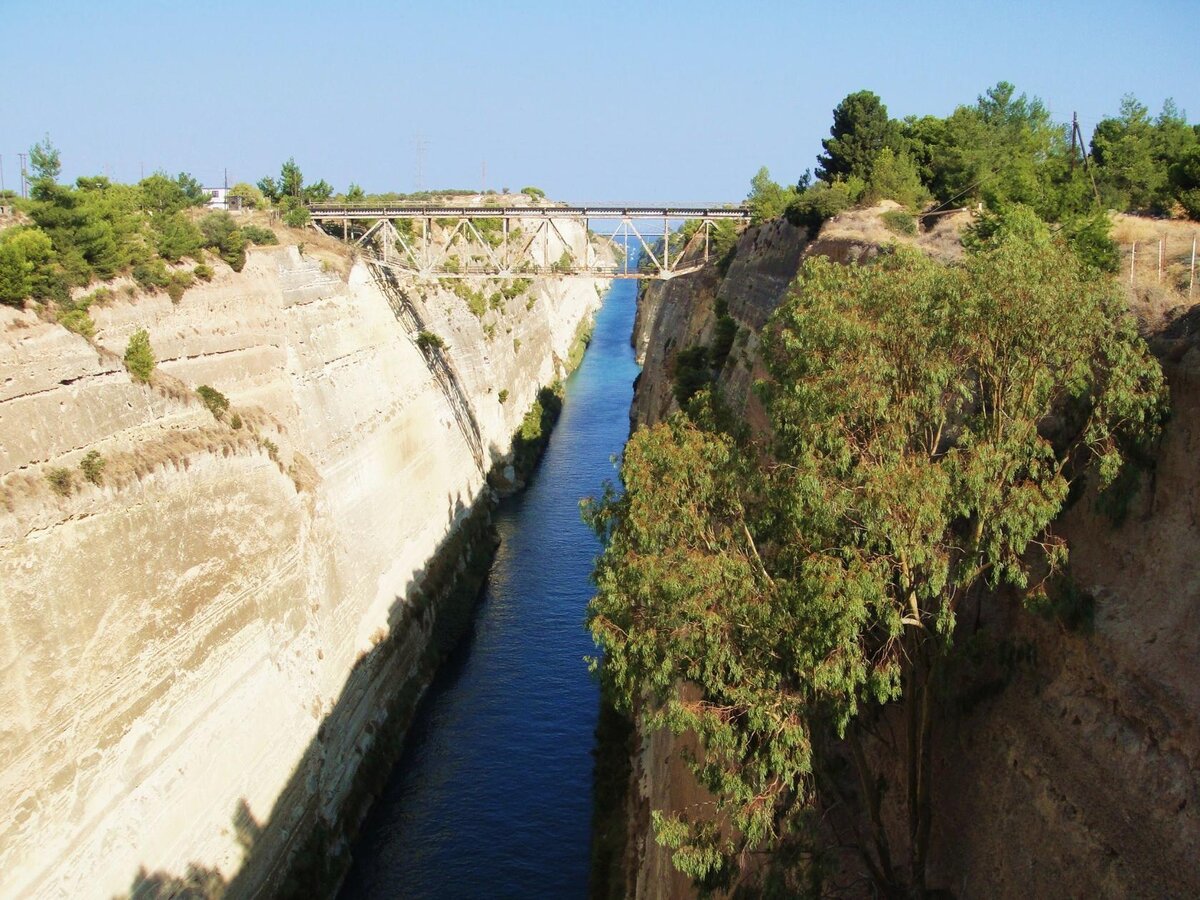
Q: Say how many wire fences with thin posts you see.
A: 1